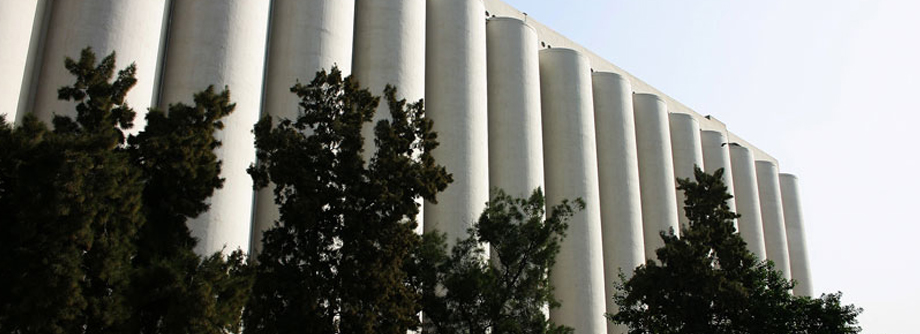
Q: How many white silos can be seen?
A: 15